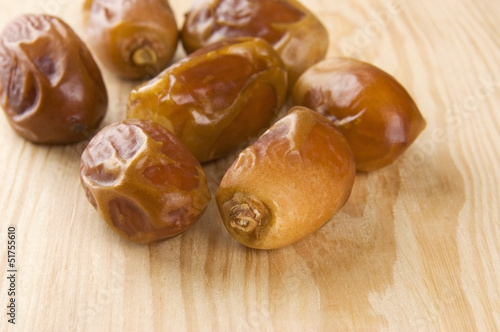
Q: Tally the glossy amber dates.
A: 7